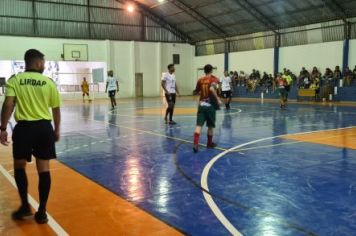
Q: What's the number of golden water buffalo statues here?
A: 0